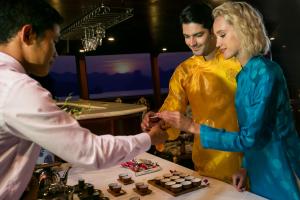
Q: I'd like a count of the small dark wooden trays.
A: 3